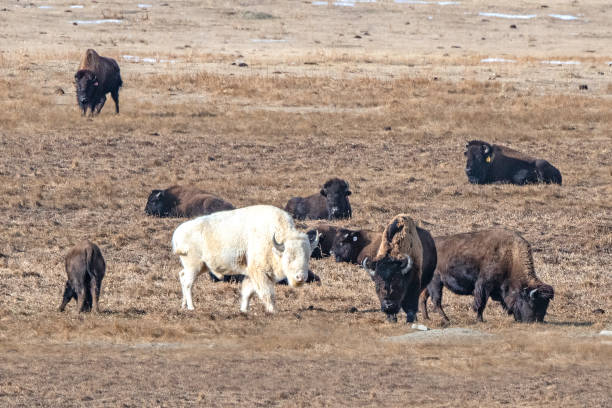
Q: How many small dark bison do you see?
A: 1